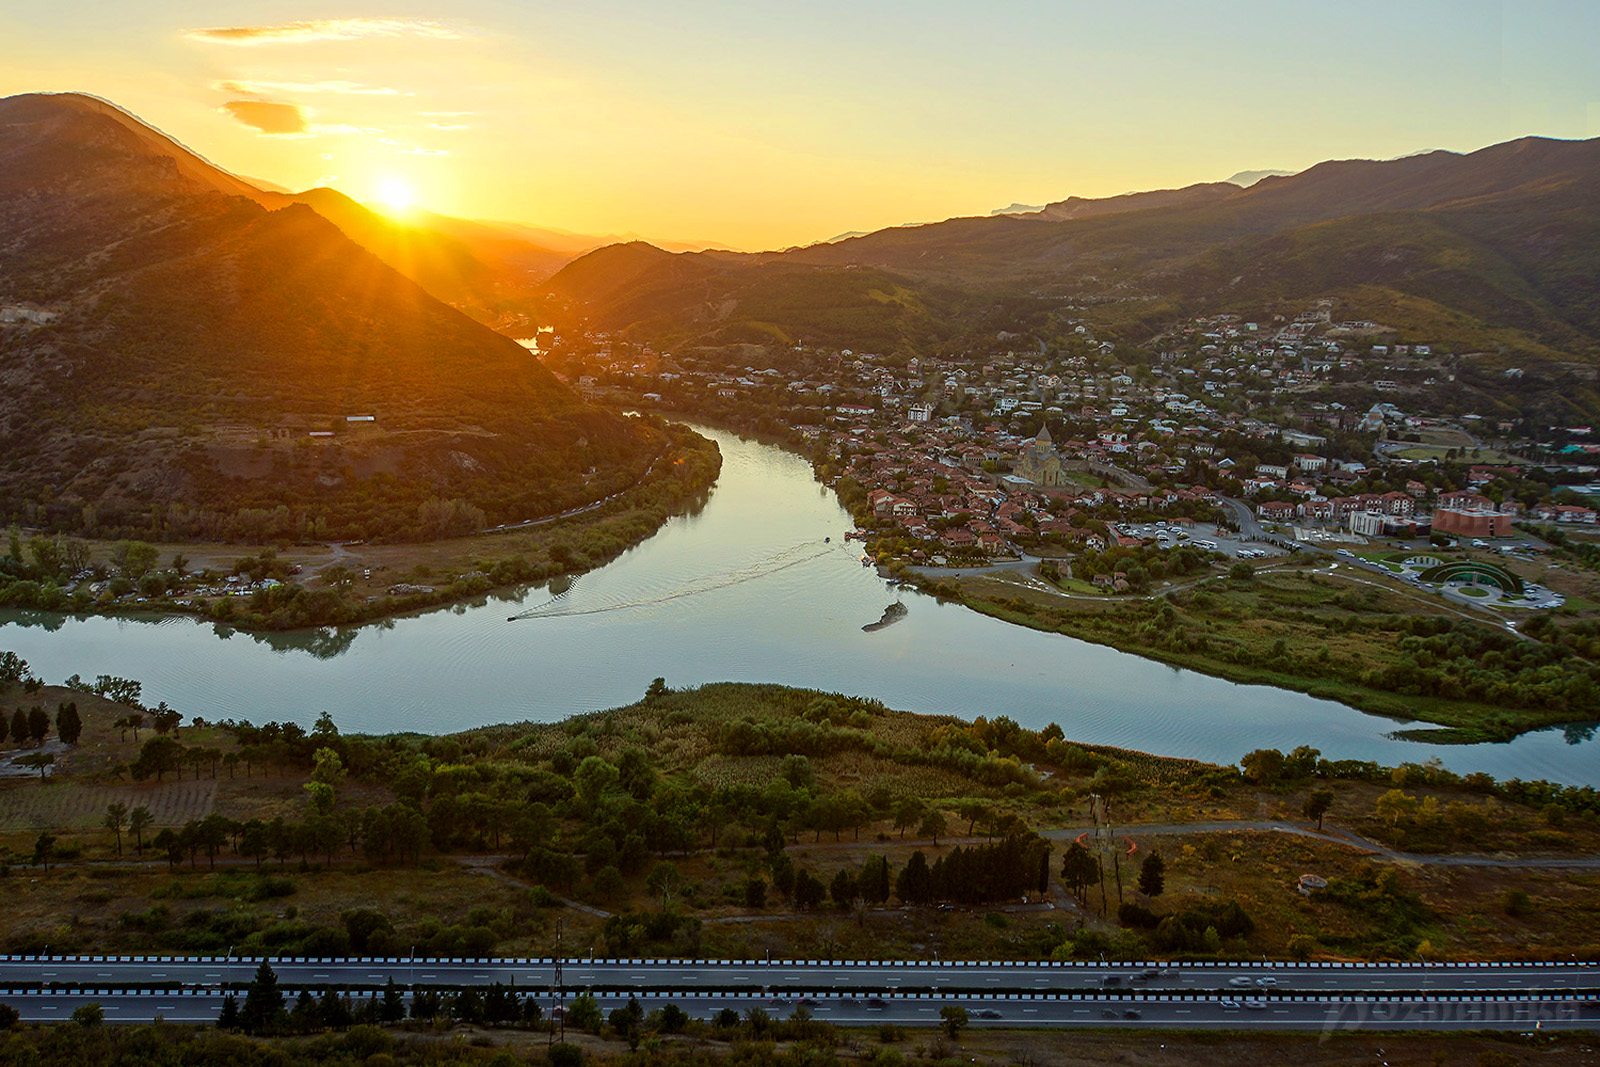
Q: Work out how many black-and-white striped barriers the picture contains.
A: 2